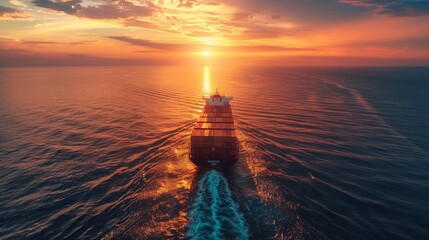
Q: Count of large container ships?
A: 1